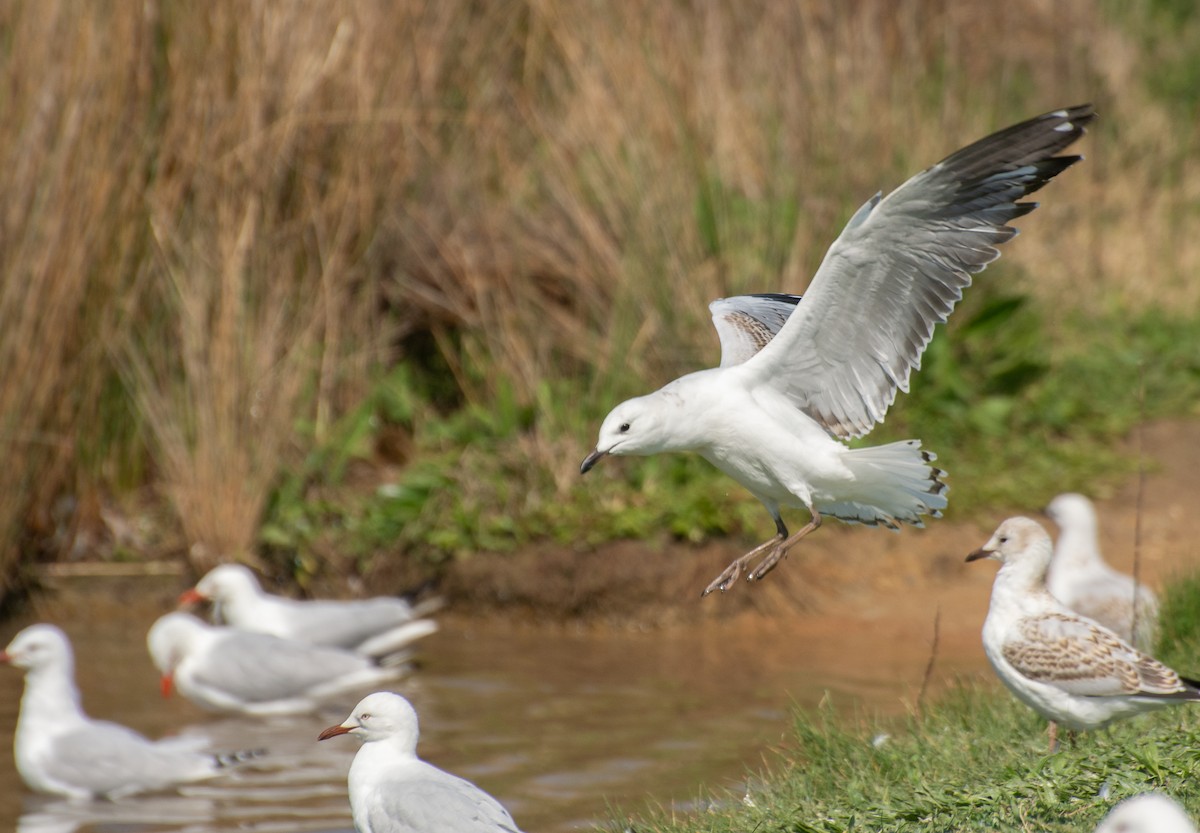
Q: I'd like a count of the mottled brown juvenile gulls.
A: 1